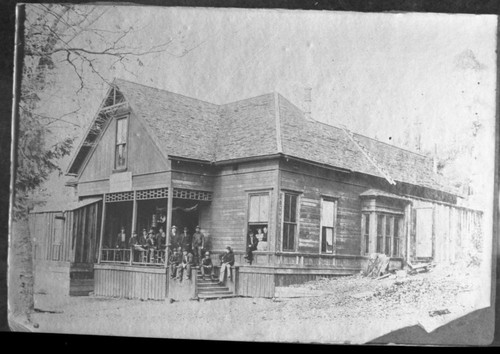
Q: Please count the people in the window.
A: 3